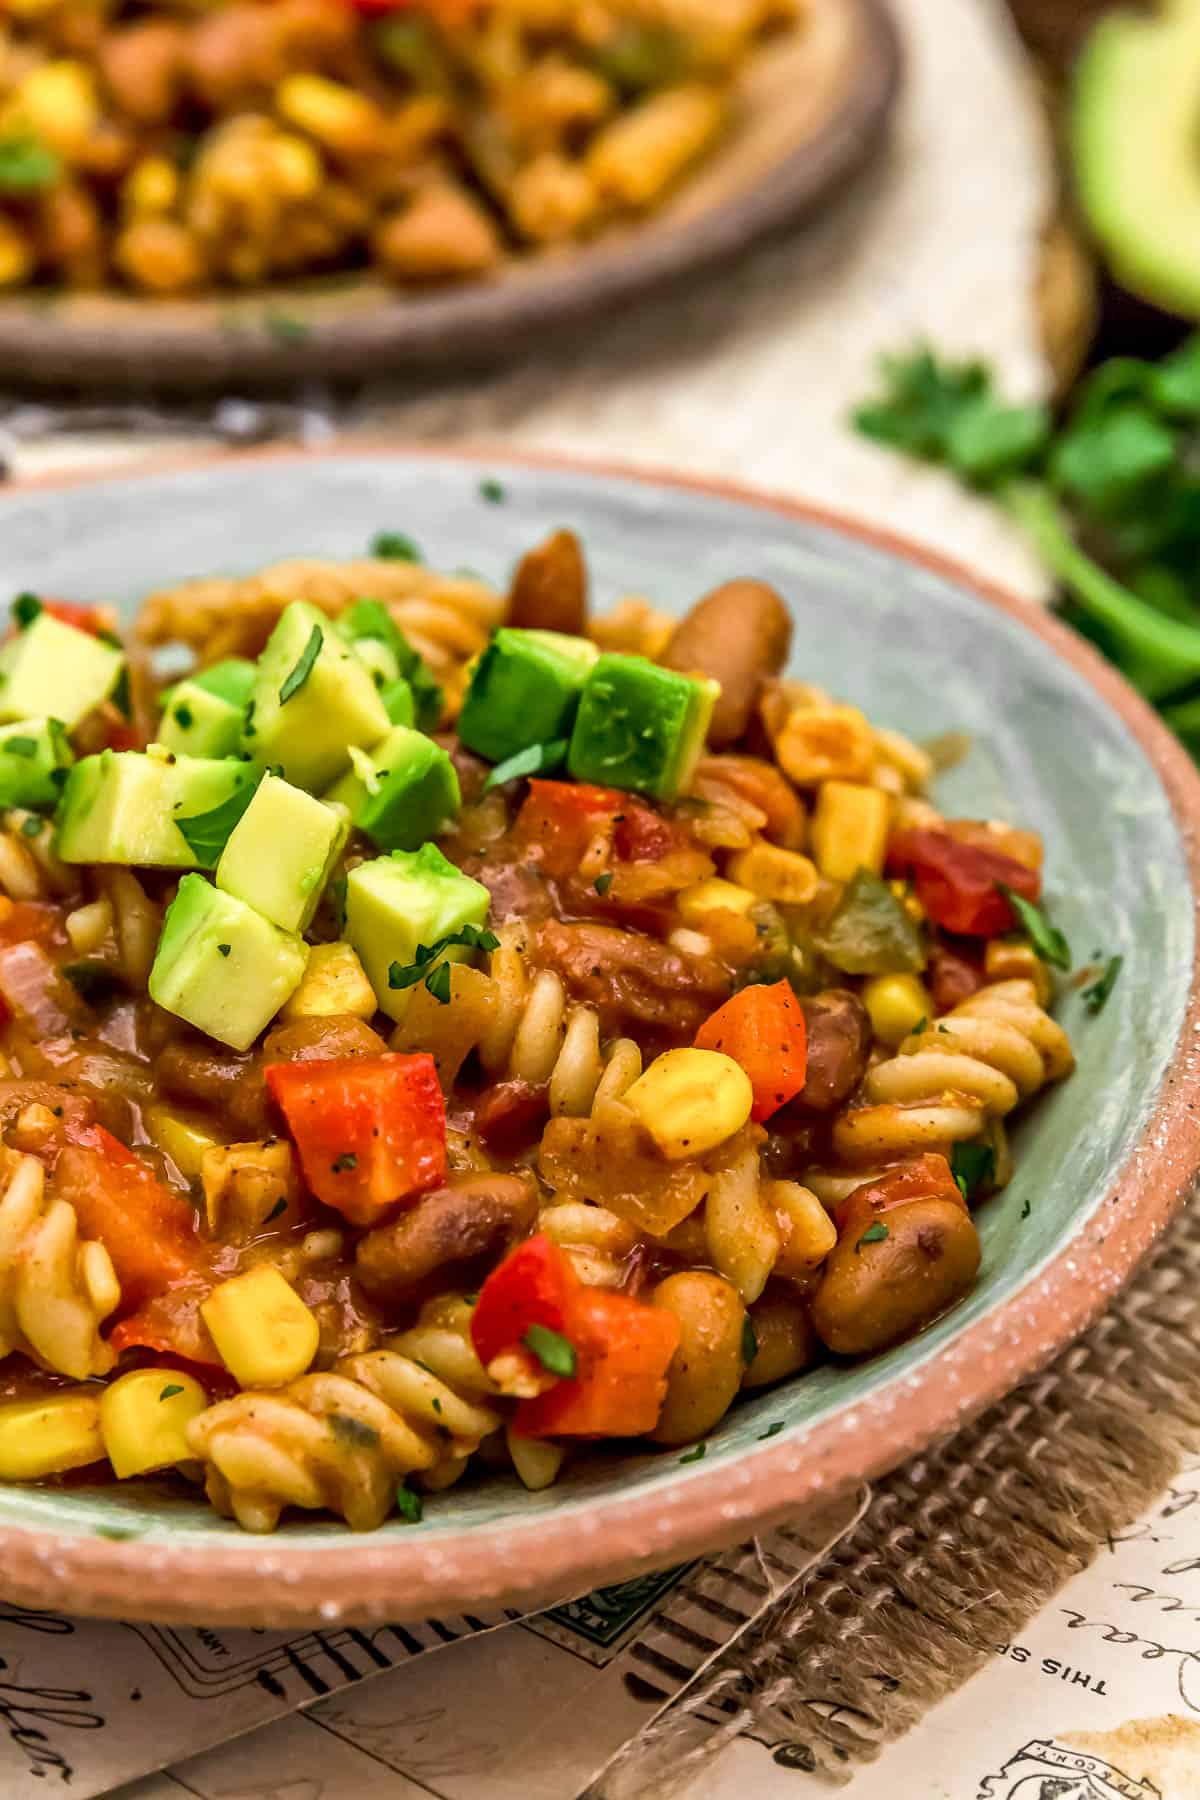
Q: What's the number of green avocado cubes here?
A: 12